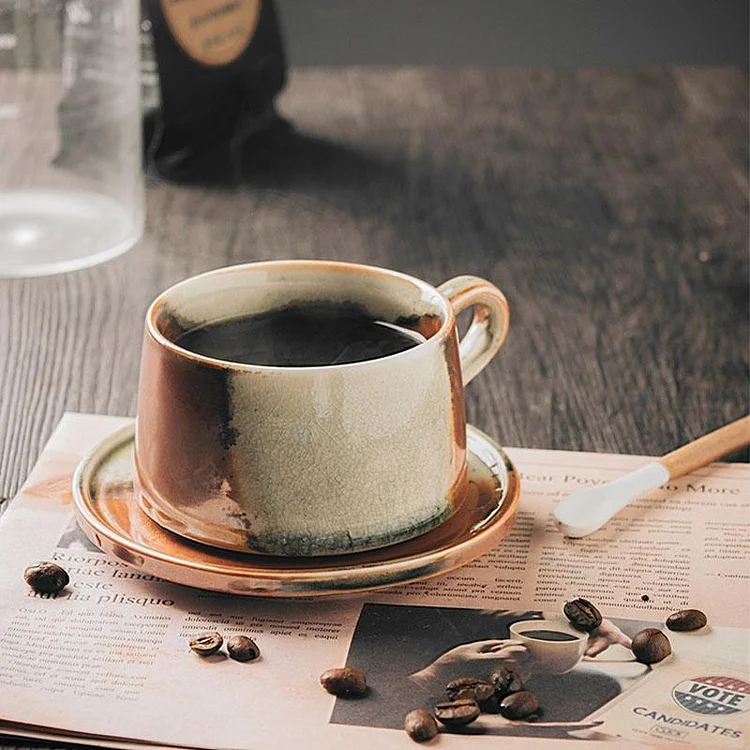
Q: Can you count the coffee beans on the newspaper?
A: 12